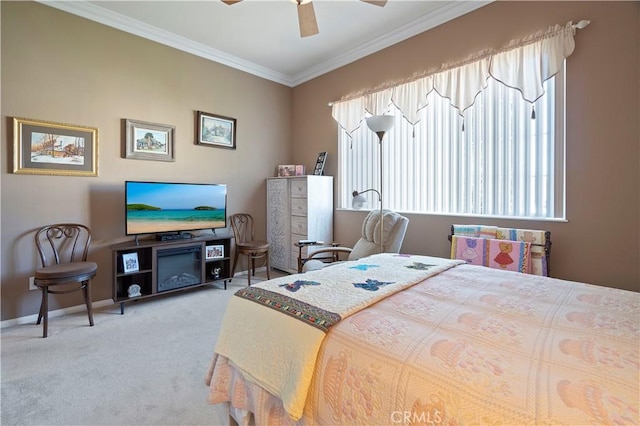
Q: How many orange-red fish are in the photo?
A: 0